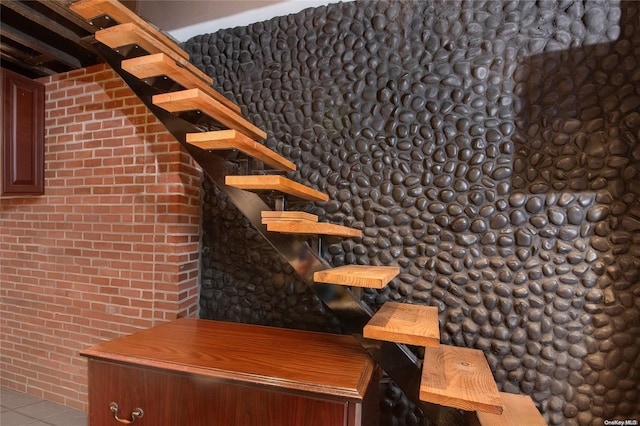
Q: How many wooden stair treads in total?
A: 11